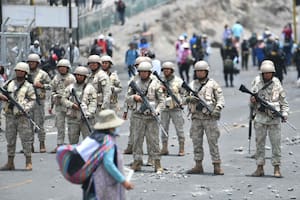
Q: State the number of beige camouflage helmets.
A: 11